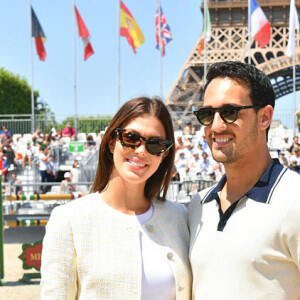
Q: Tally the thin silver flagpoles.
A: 7